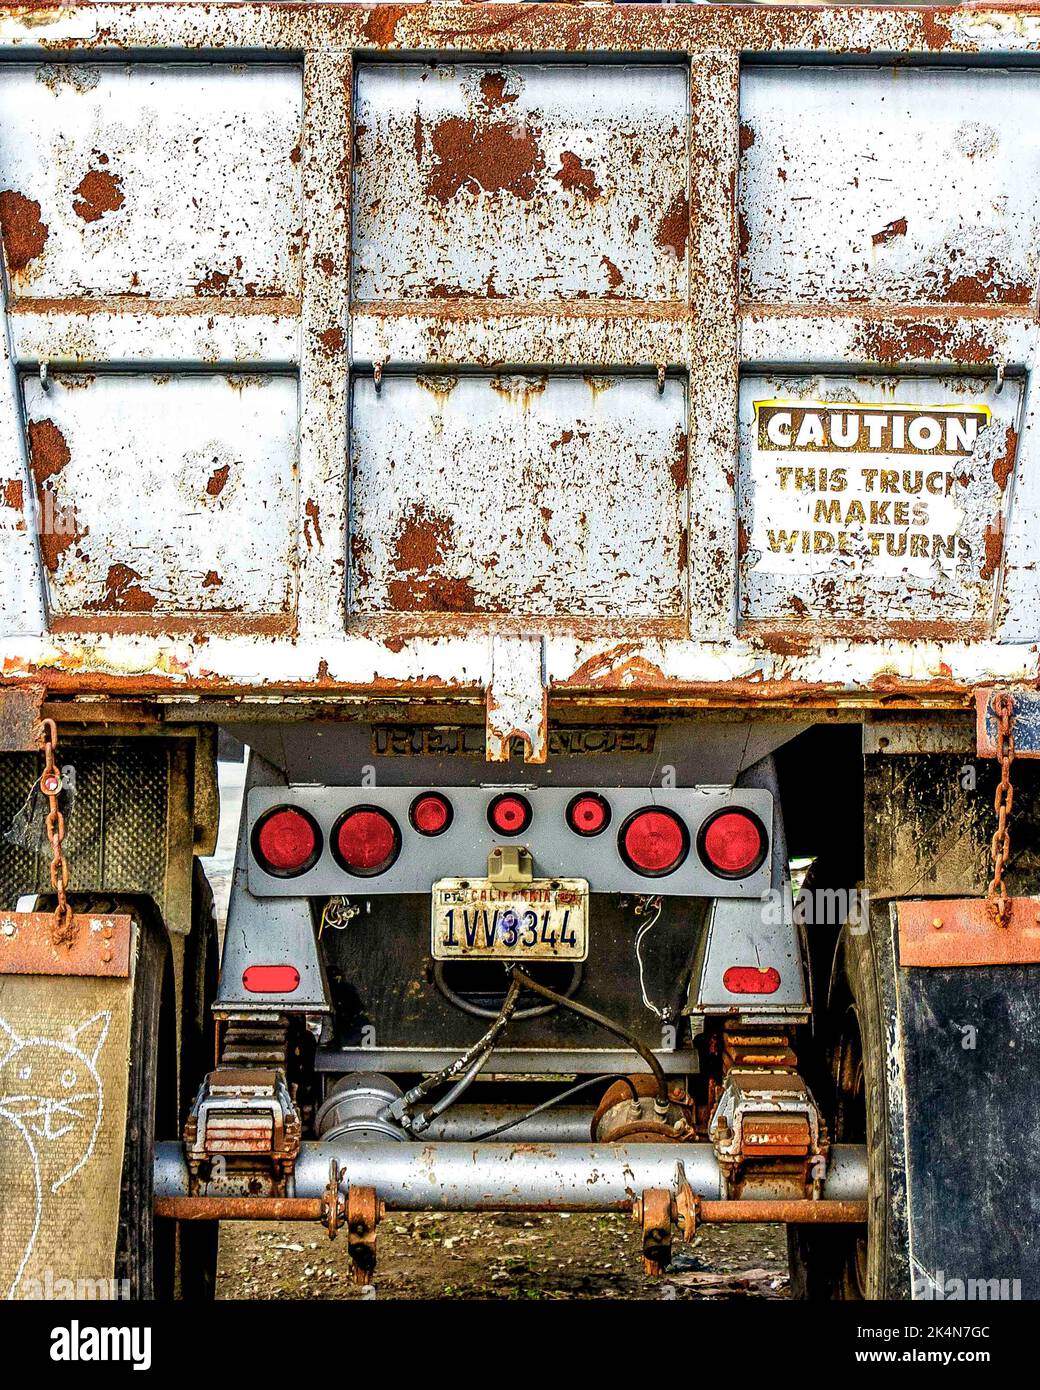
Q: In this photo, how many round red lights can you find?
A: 7